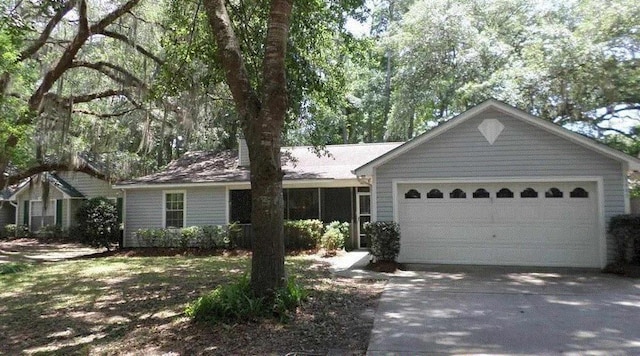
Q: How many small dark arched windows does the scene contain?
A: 8